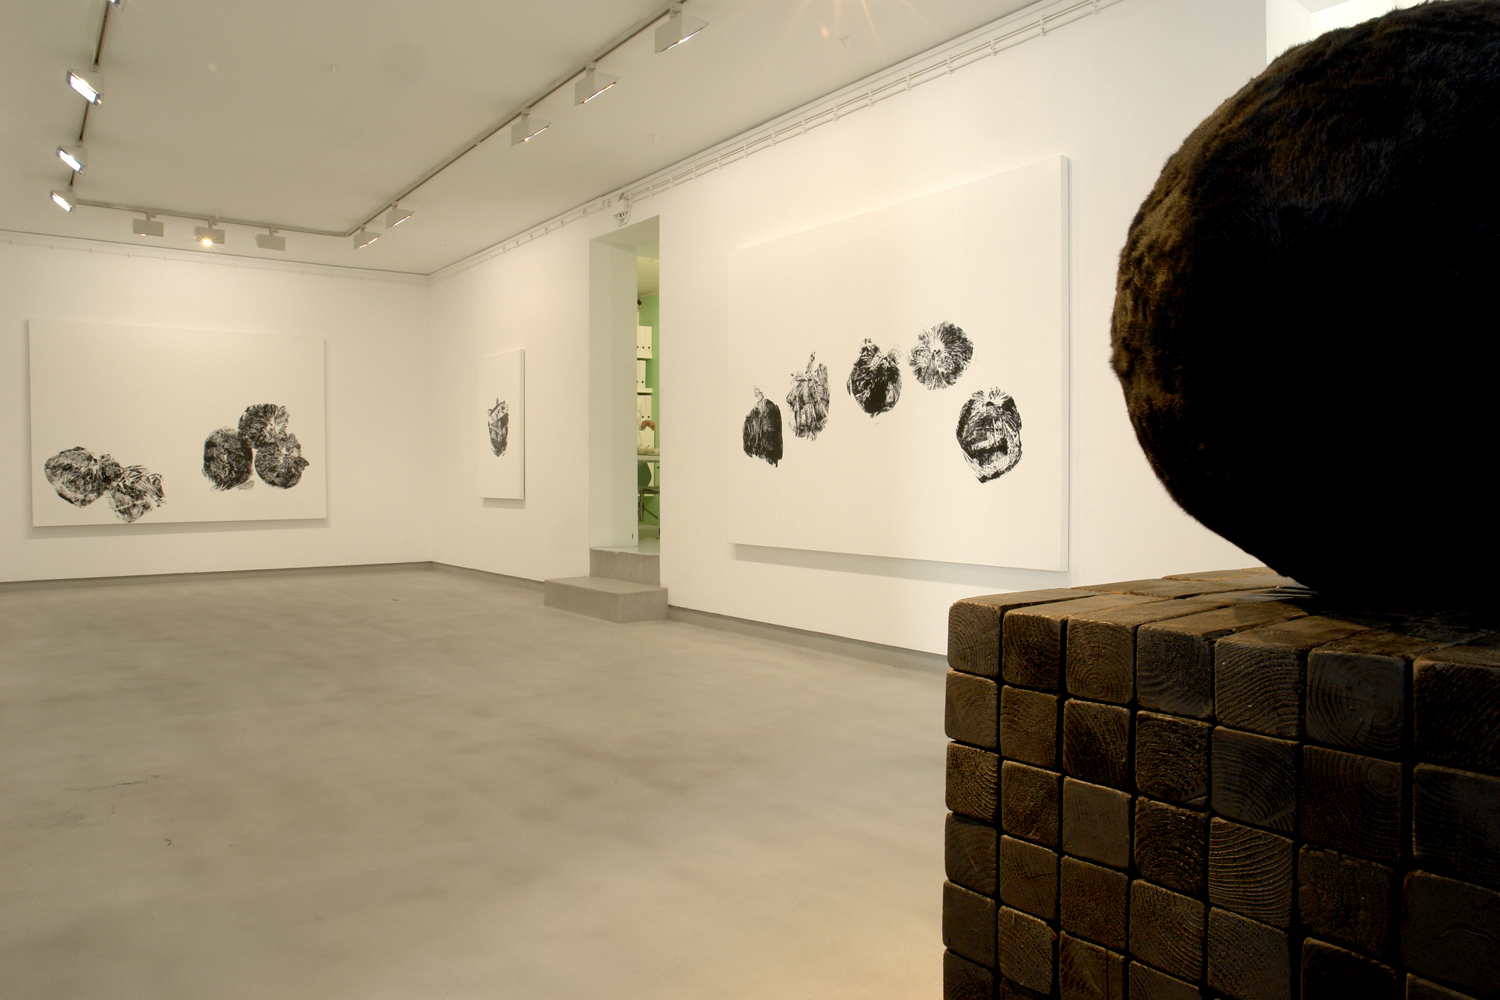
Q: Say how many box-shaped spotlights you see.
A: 12